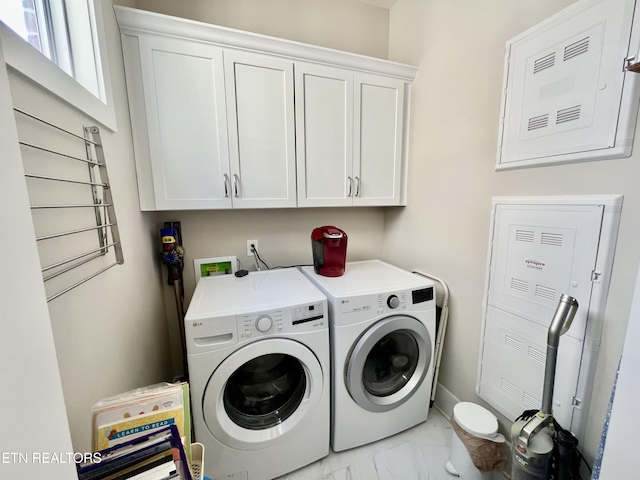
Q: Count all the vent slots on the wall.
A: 12